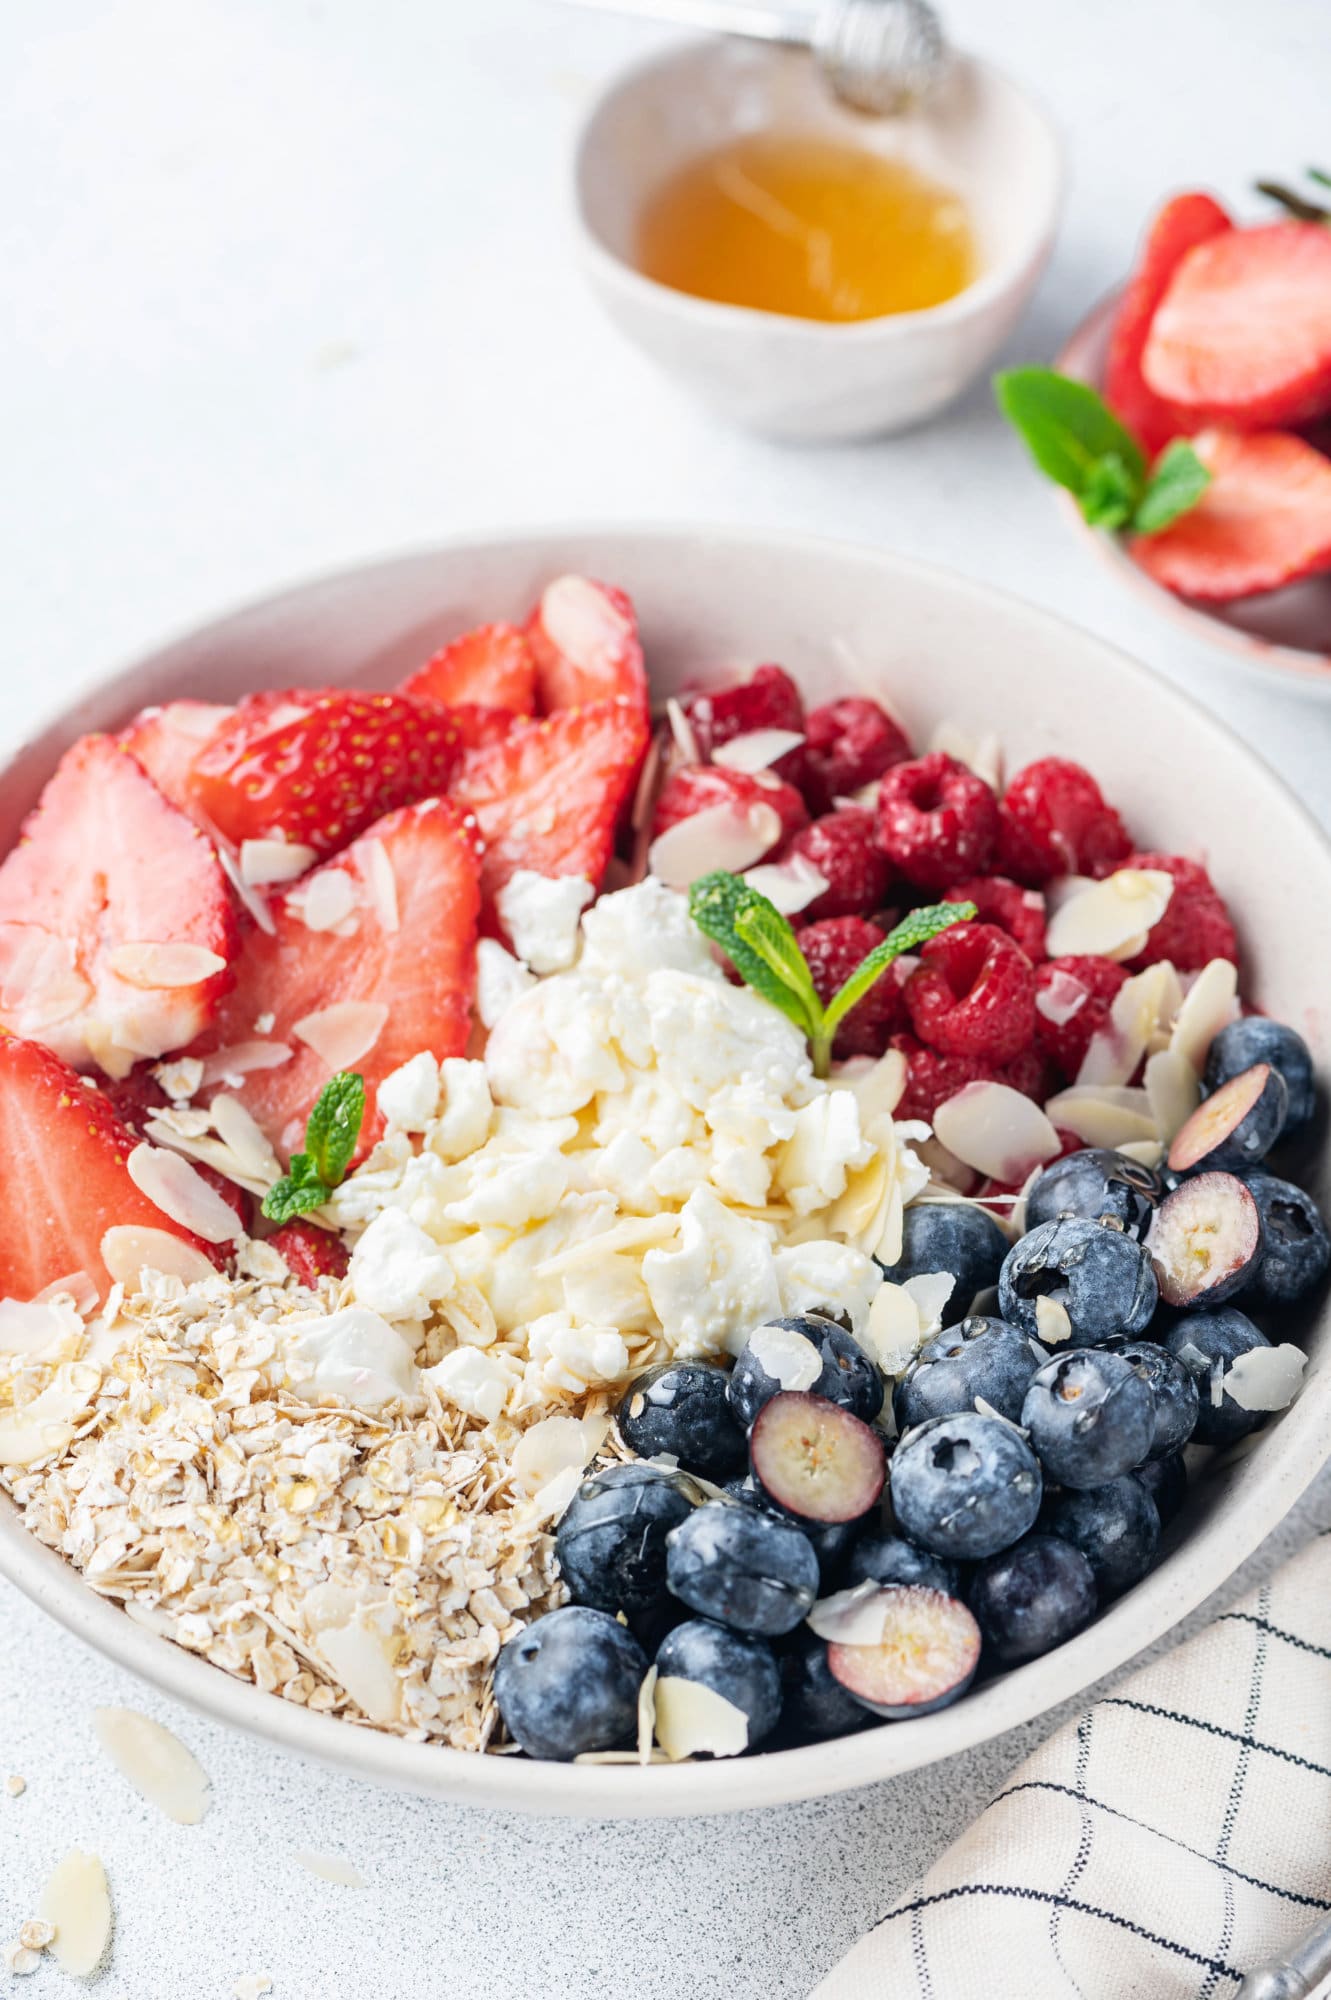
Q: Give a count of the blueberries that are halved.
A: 4